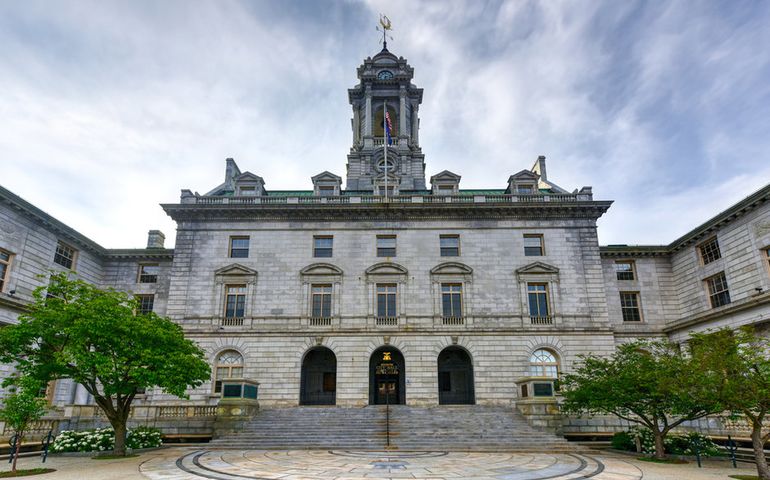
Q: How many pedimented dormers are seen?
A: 5